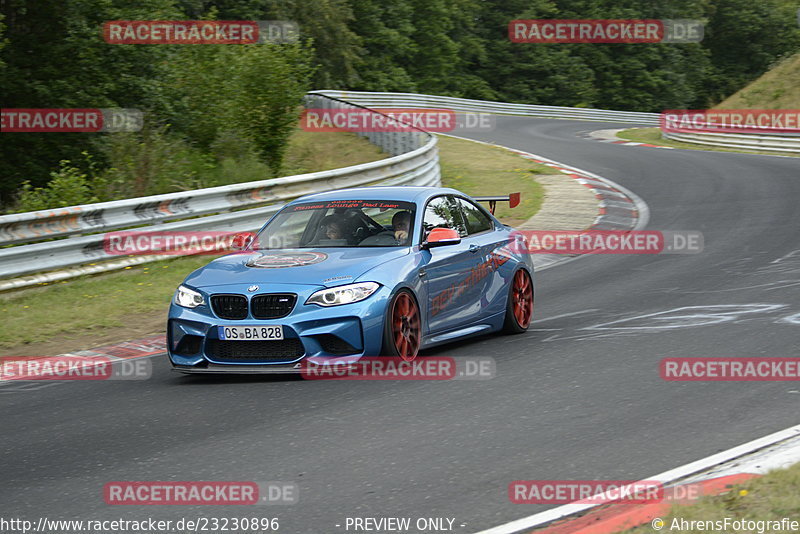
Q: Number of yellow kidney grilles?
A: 0